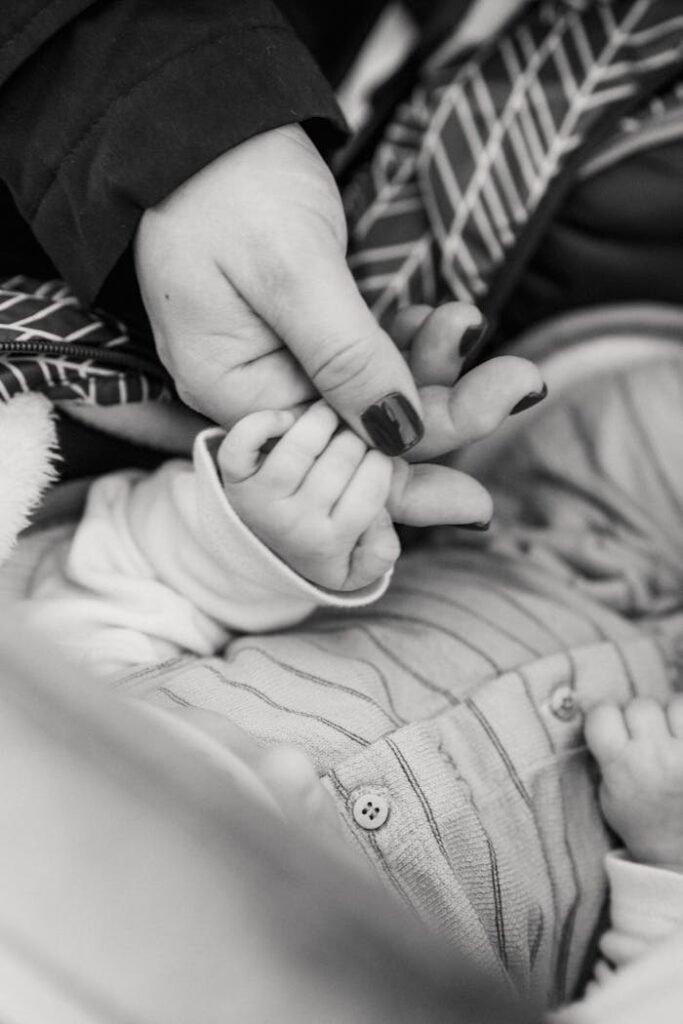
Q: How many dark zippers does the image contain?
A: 1